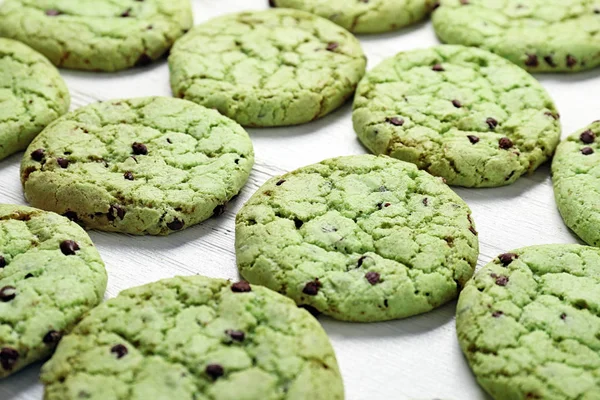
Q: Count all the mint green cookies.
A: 12